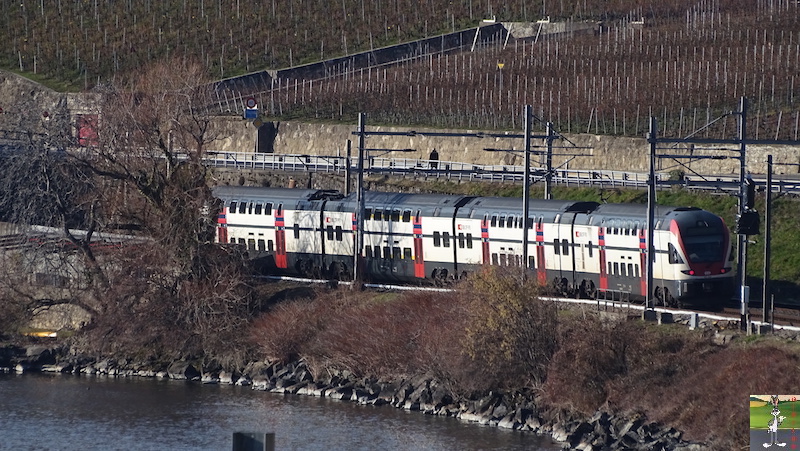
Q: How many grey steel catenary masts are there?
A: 7